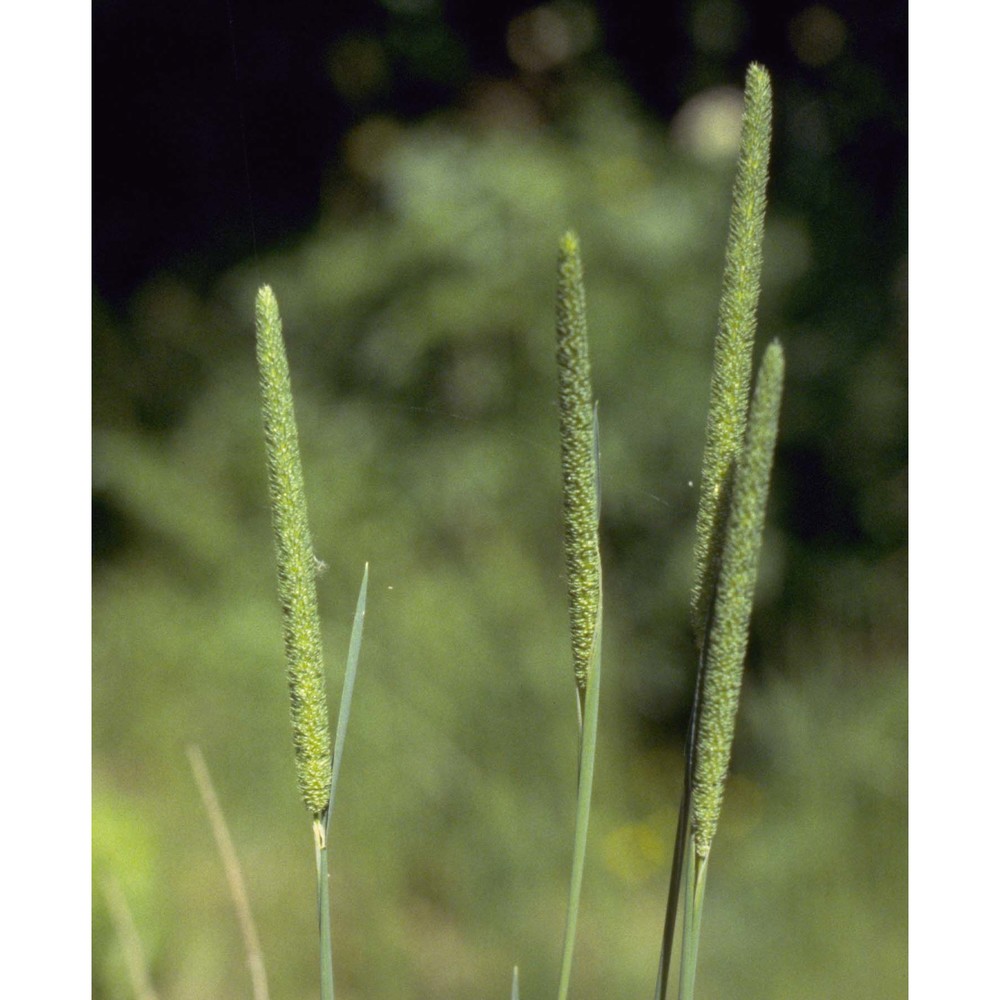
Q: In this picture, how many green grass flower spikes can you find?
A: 4